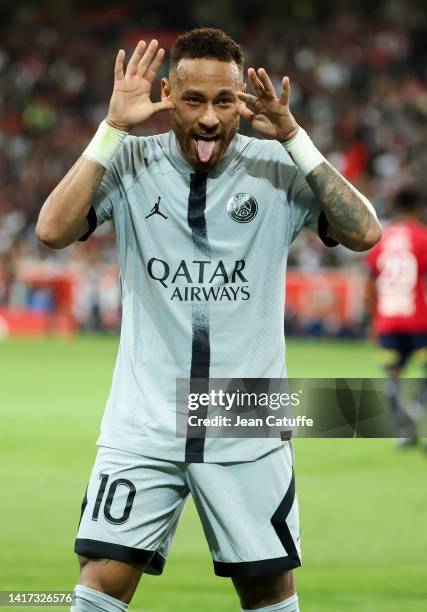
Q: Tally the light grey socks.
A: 2